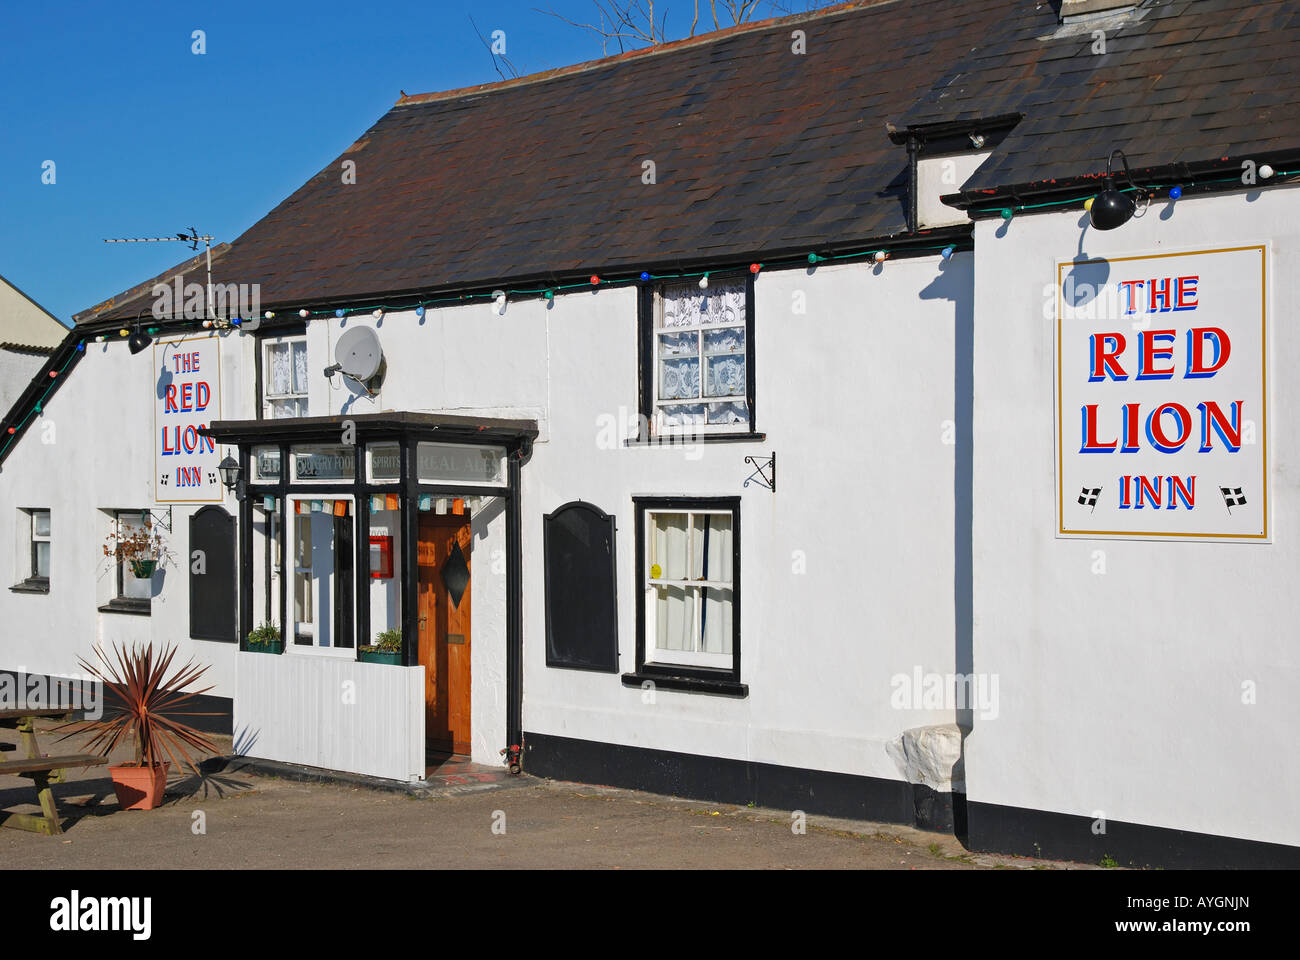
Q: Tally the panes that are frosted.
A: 4